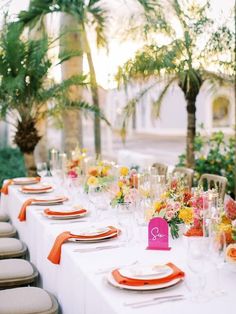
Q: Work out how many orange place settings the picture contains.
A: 6